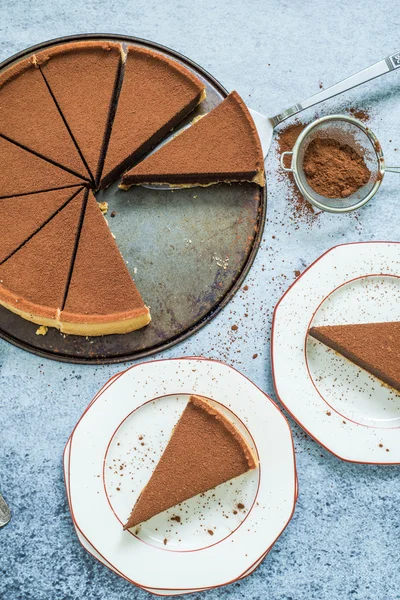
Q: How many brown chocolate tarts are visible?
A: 10